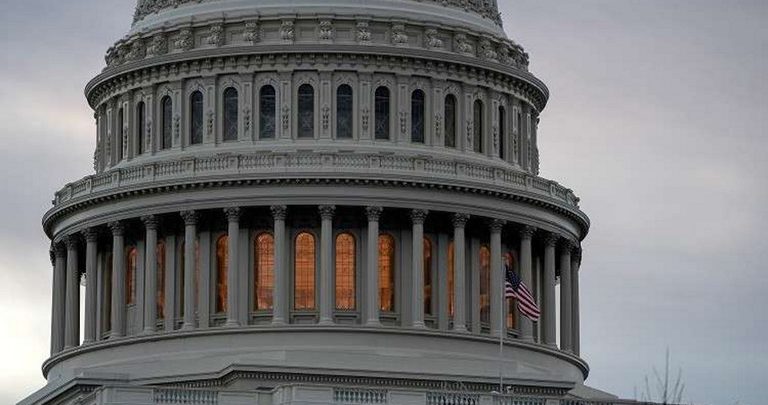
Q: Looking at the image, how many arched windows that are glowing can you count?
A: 12